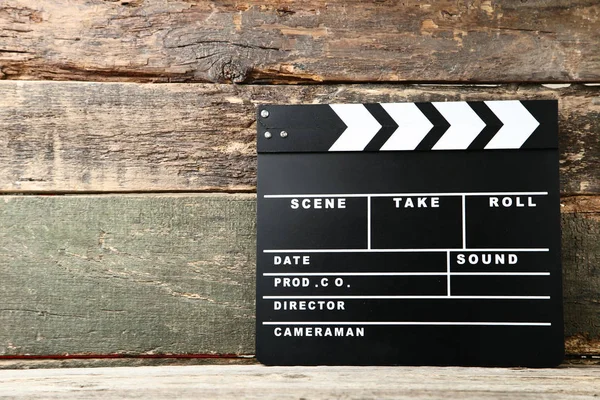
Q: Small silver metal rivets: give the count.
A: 3